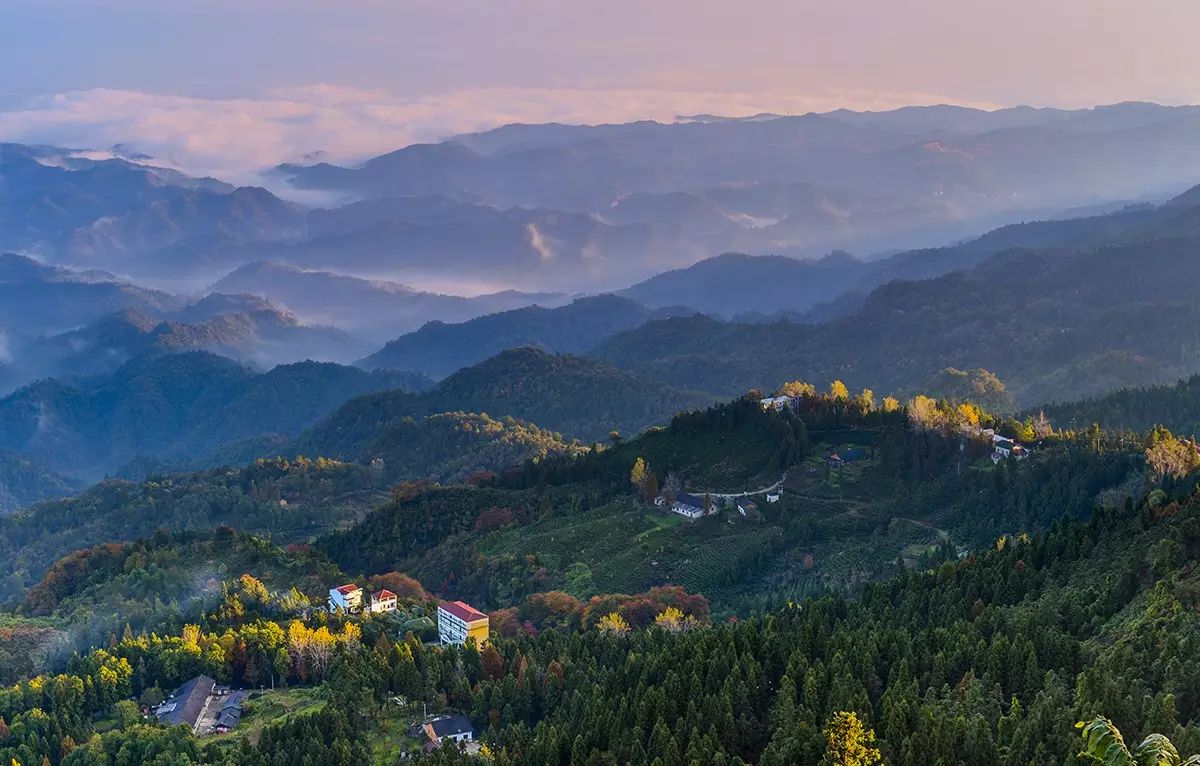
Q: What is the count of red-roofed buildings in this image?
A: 3